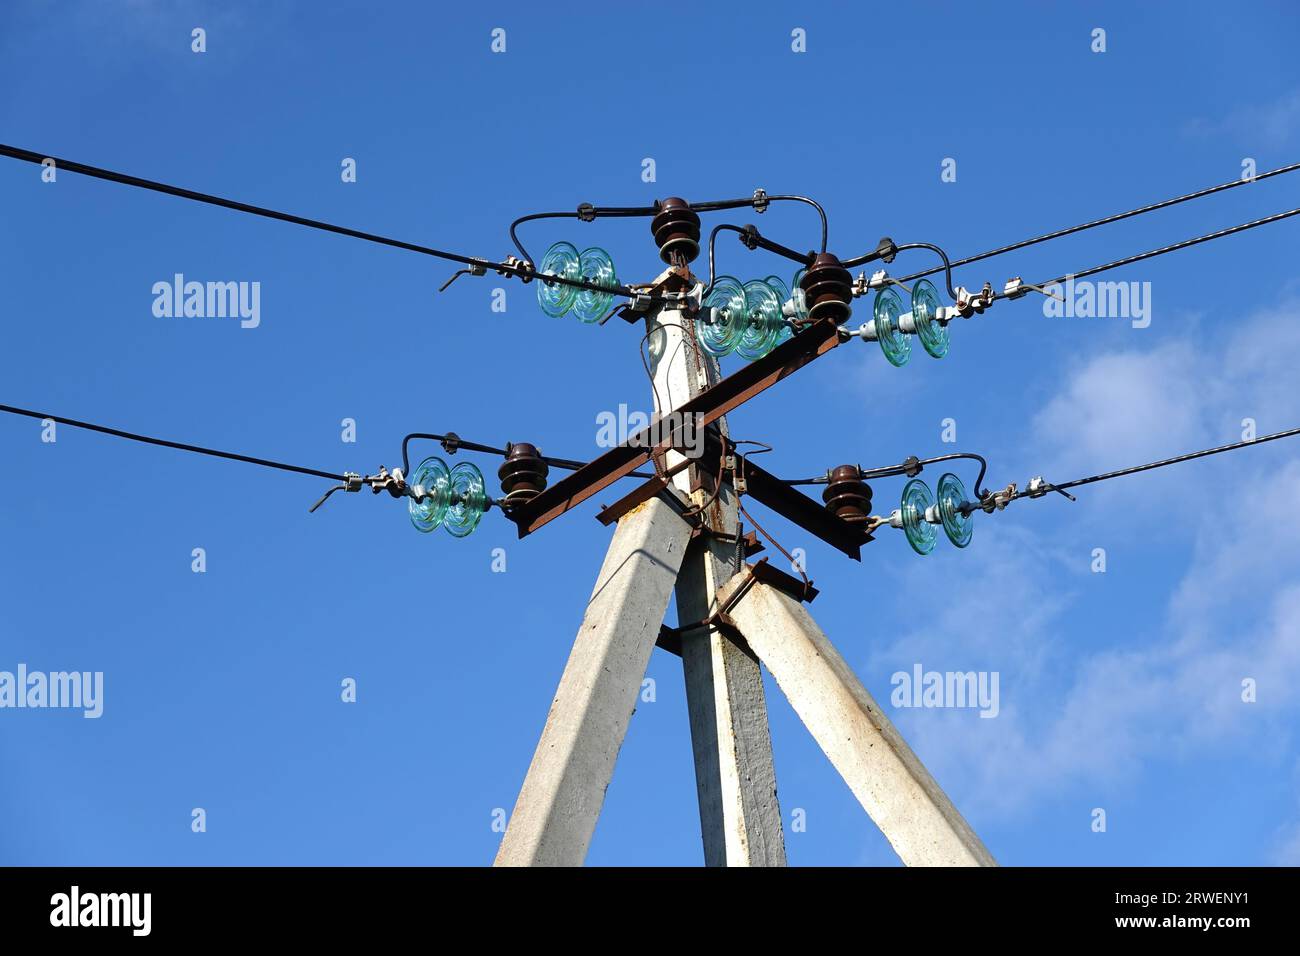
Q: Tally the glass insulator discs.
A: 12